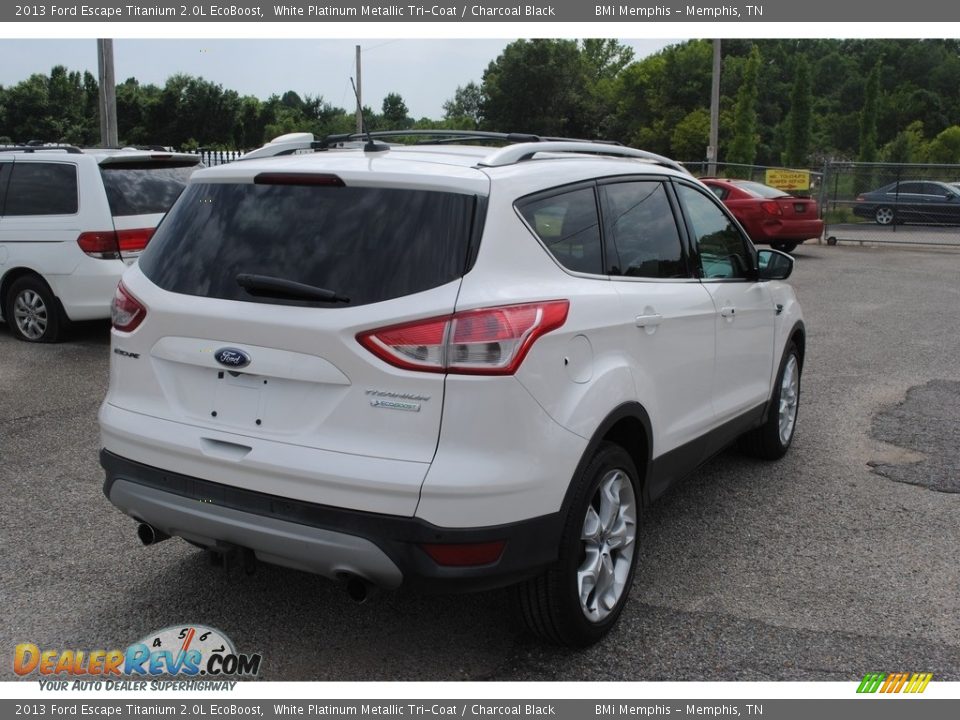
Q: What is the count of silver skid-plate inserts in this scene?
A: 1